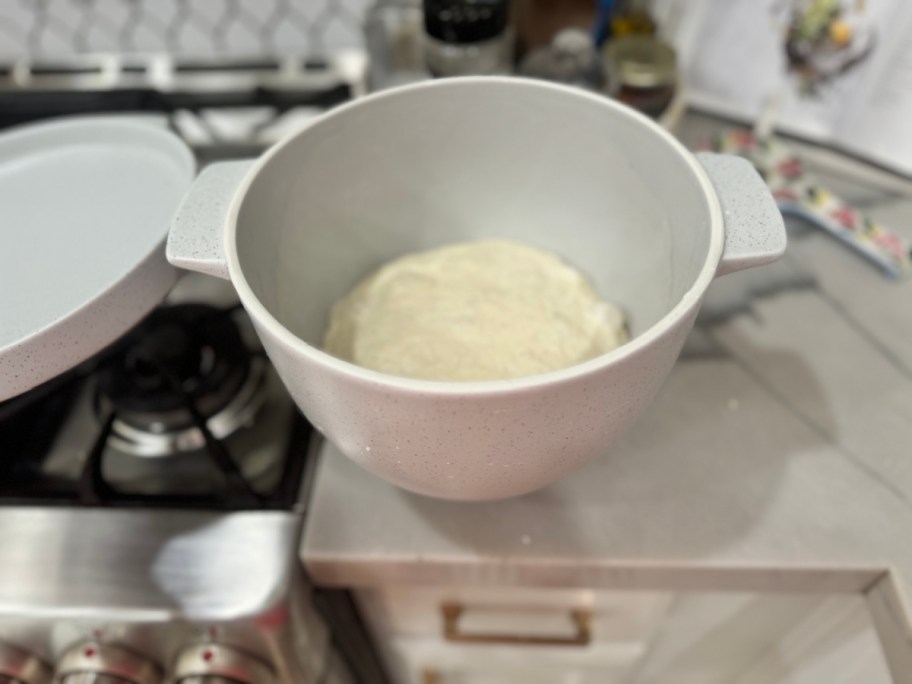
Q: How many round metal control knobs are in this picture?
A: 3